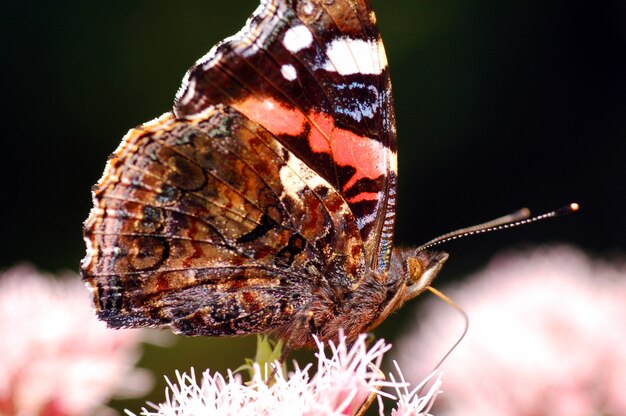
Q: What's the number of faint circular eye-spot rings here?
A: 2